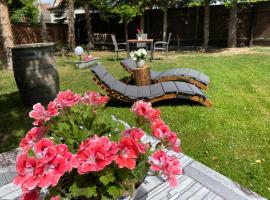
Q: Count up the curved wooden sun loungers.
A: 2